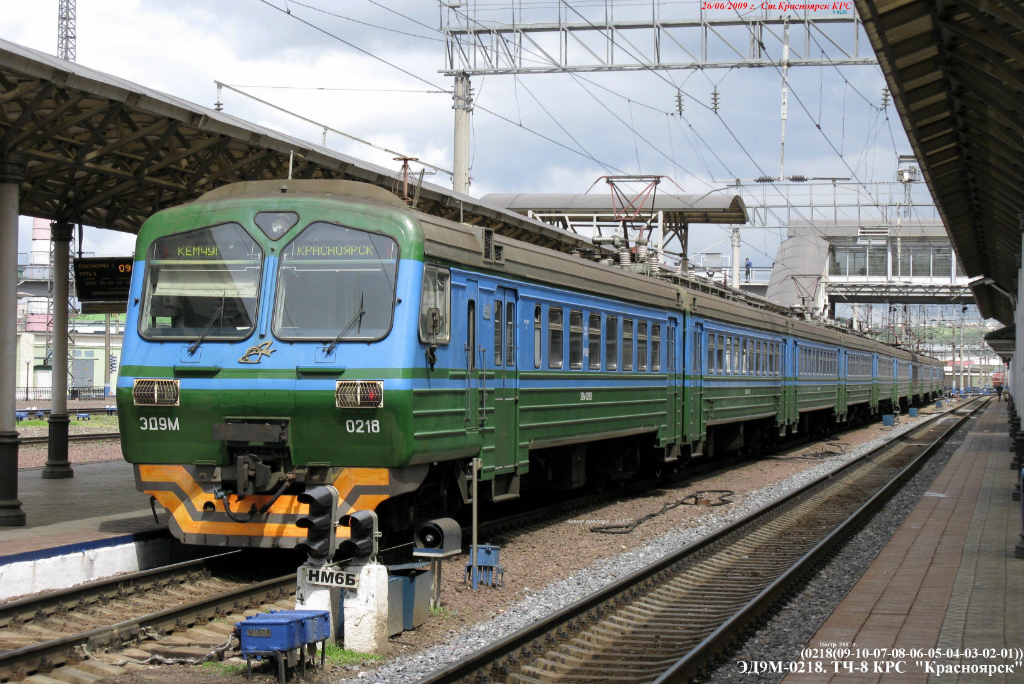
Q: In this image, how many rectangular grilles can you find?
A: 2